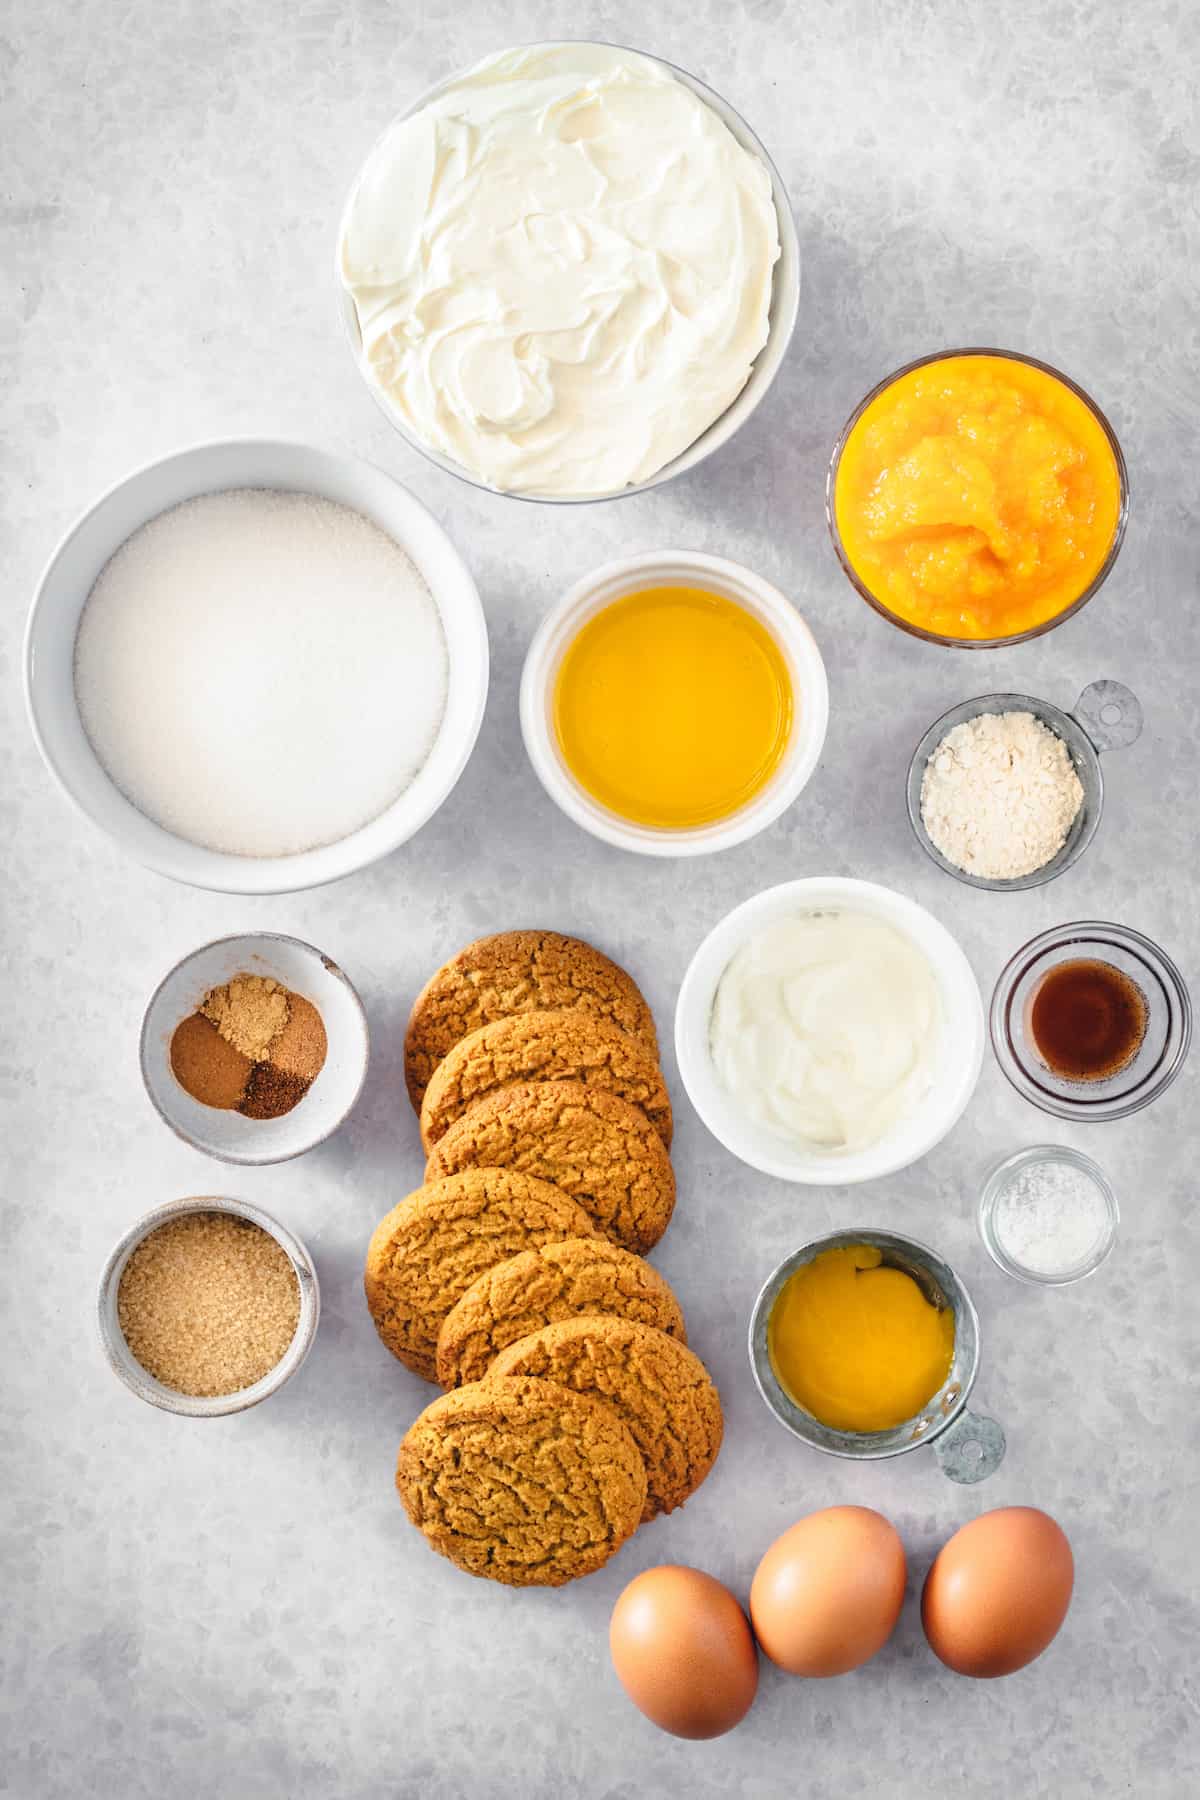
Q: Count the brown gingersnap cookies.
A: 7